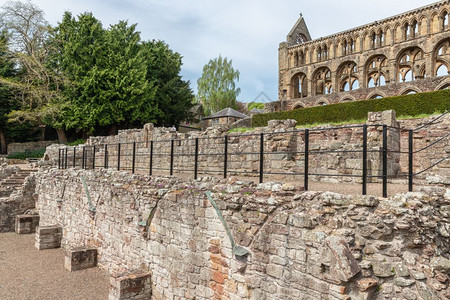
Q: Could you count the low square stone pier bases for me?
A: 4